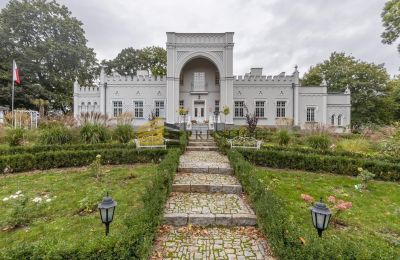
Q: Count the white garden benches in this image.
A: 2